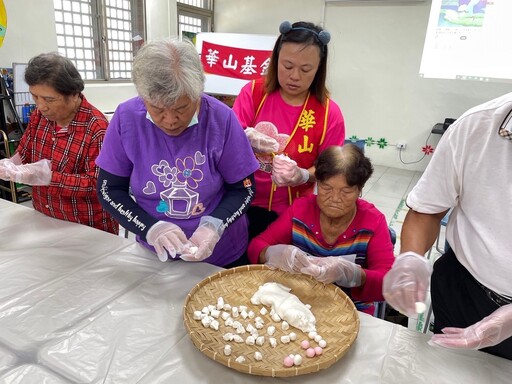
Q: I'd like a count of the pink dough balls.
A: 4